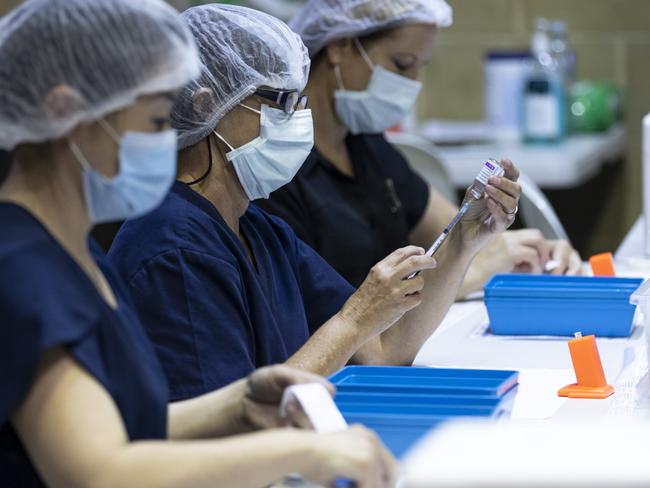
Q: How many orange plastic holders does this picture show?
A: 2